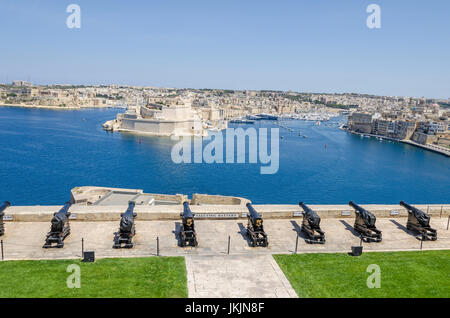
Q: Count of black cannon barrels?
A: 8